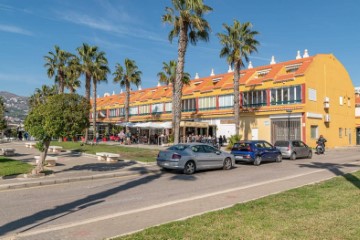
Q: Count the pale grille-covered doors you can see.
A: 1